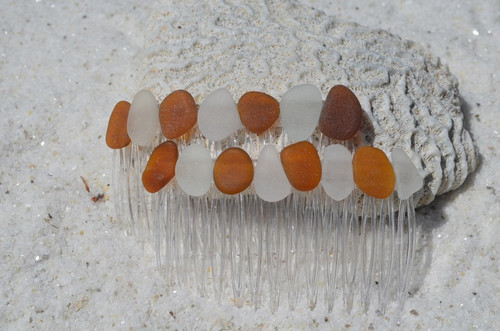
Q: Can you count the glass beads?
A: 15